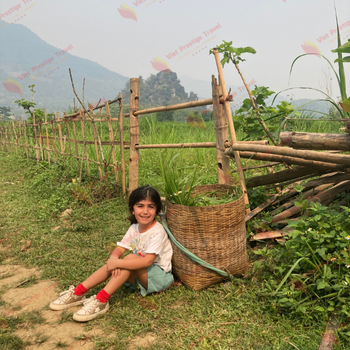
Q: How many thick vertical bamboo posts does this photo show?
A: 2